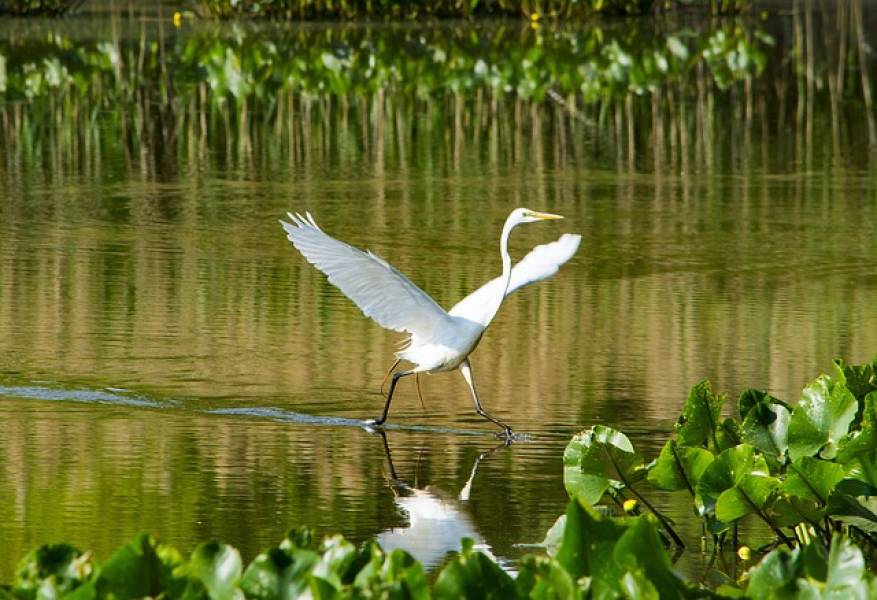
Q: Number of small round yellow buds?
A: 4